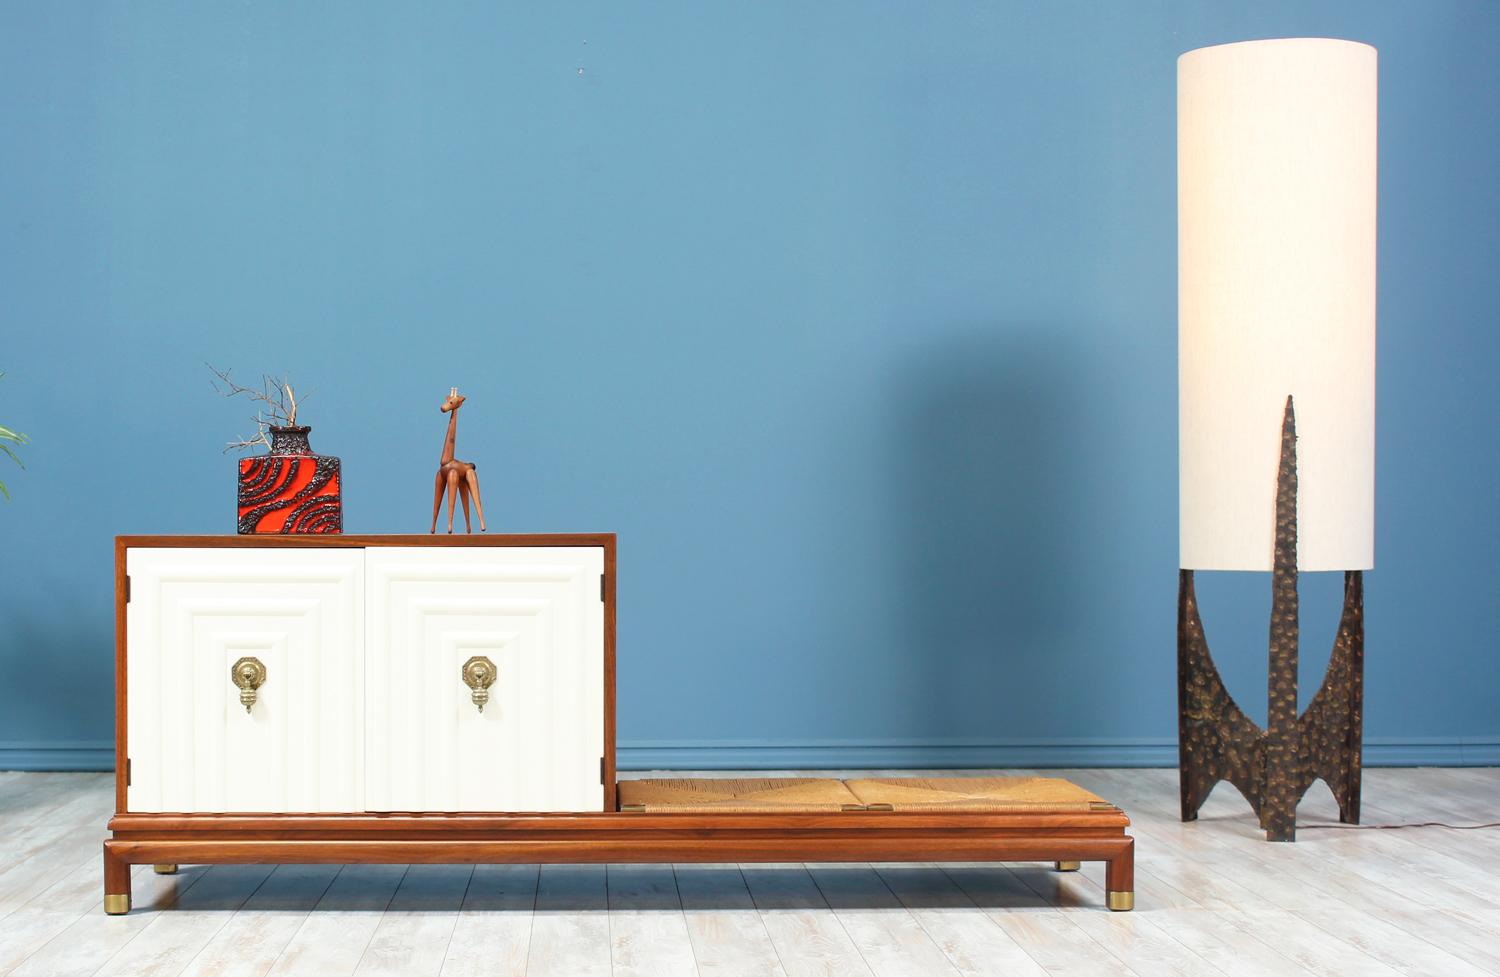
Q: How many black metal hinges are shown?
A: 4